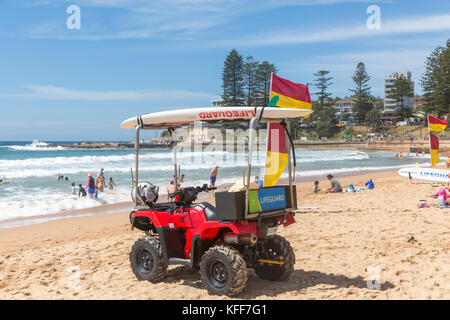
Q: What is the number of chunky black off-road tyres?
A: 3